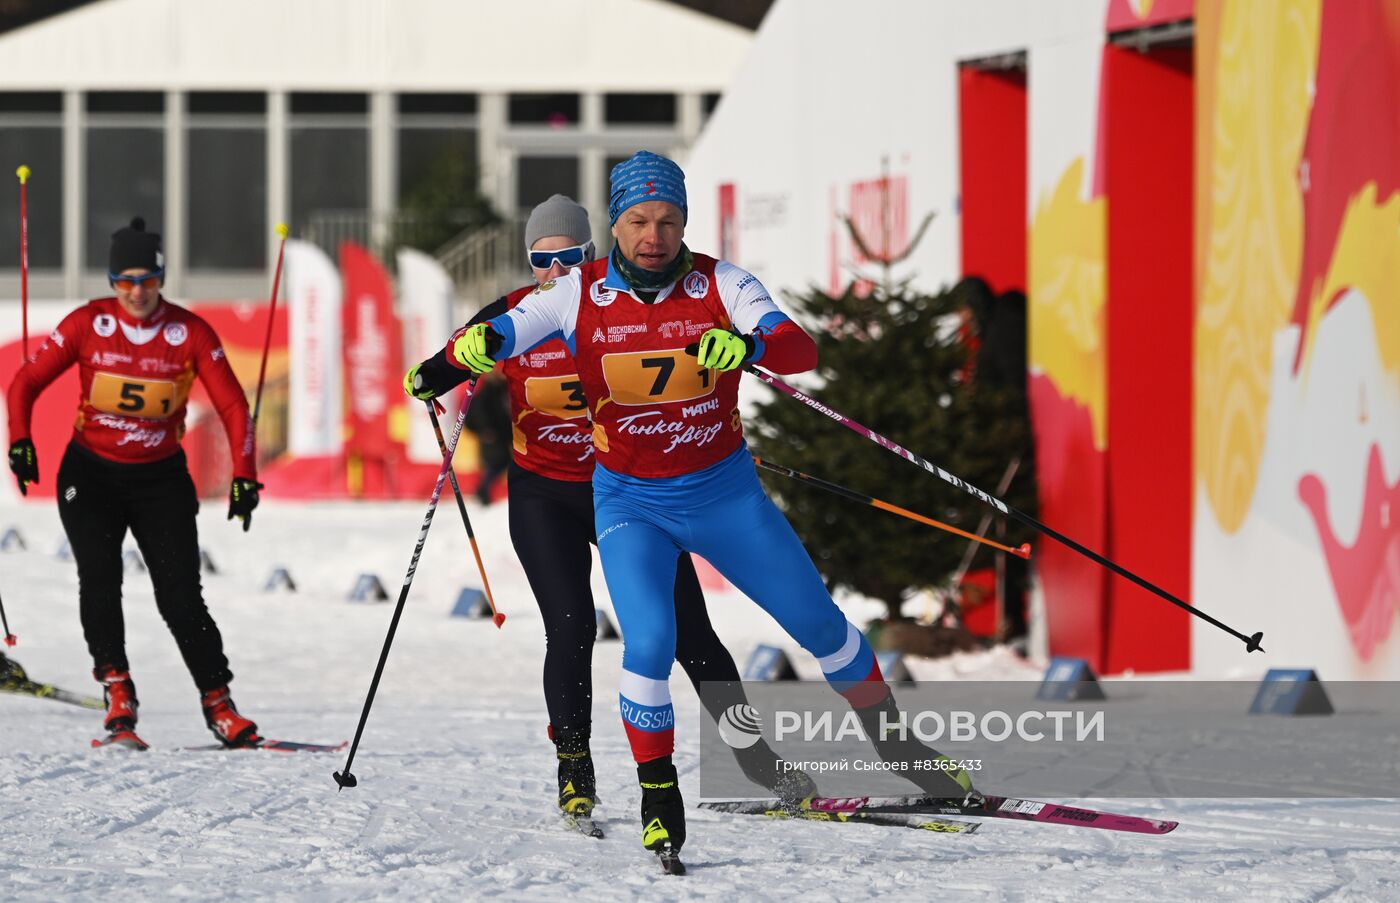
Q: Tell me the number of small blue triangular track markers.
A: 12